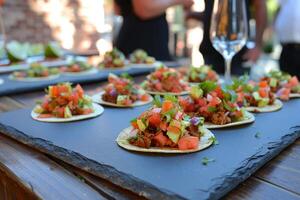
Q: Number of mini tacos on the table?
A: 12